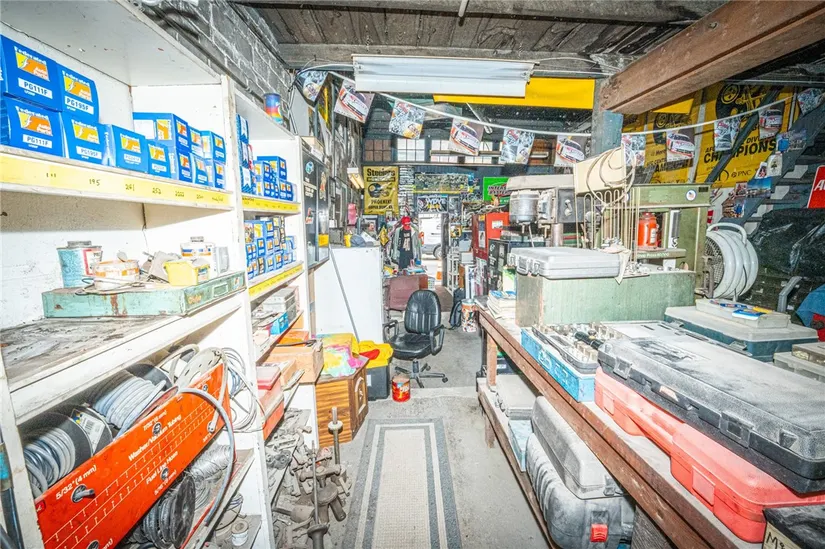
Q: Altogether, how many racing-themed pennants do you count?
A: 11